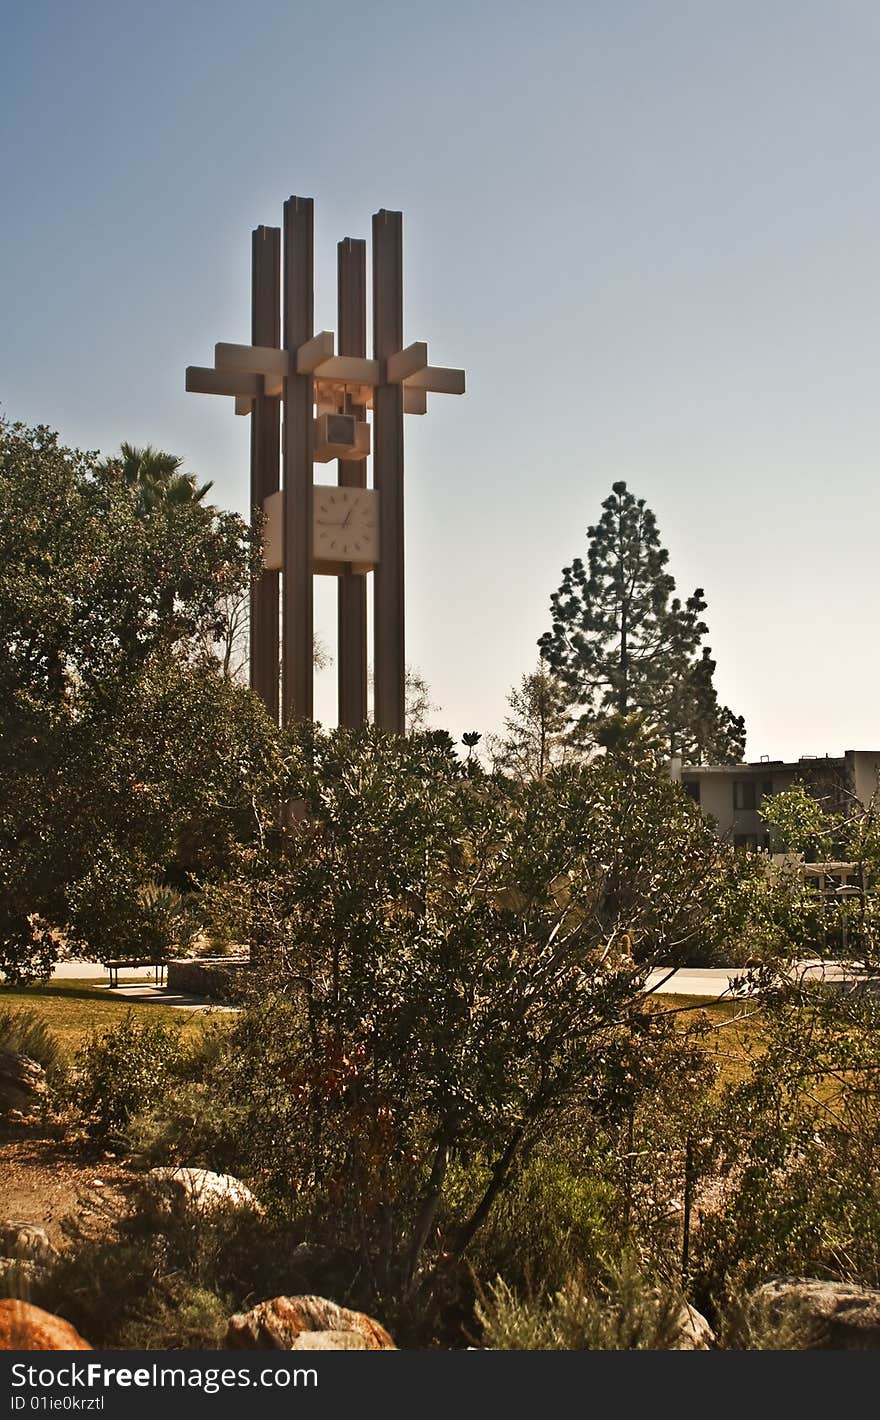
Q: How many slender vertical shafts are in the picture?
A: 4